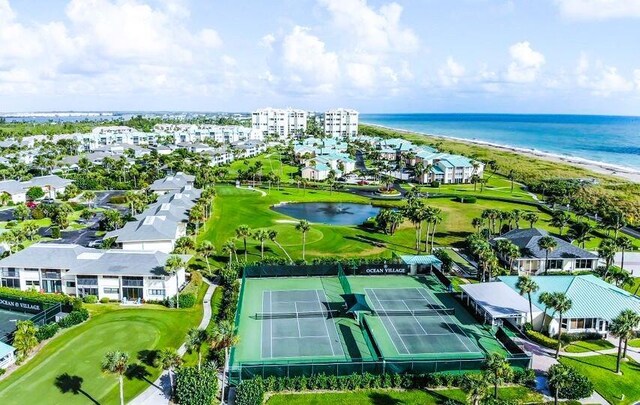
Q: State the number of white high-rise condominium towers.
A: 2